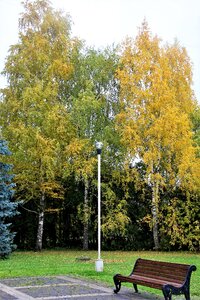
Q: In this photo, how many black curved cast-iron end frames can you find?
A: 2